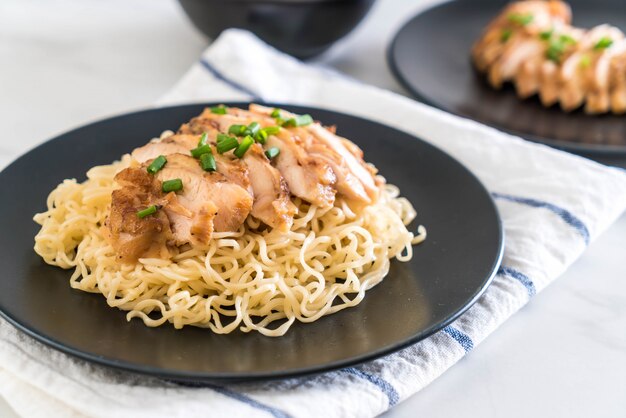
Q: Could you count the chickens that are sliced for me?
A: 2